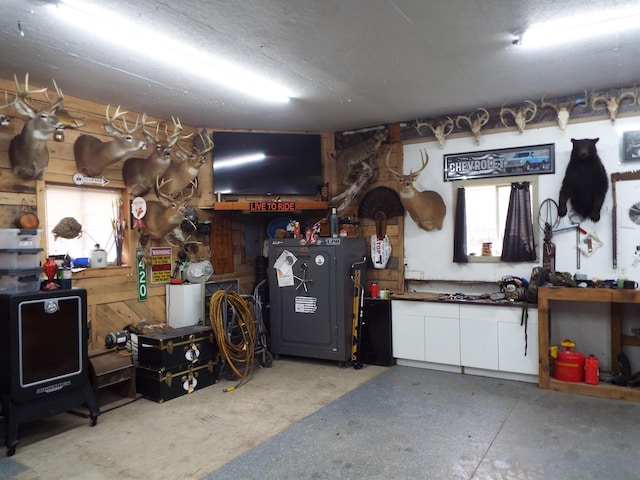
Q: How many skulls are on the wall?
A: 5